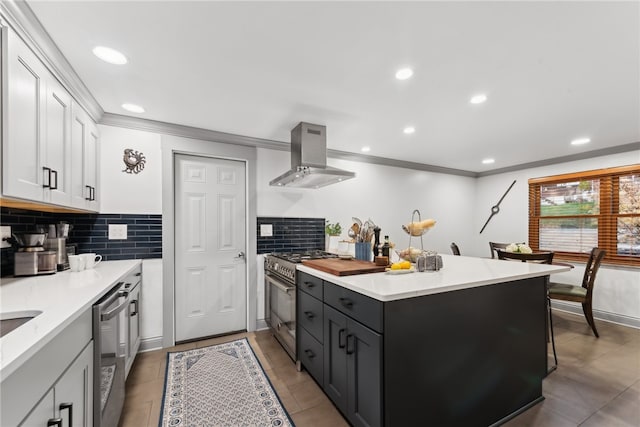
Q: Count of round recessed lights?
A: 8